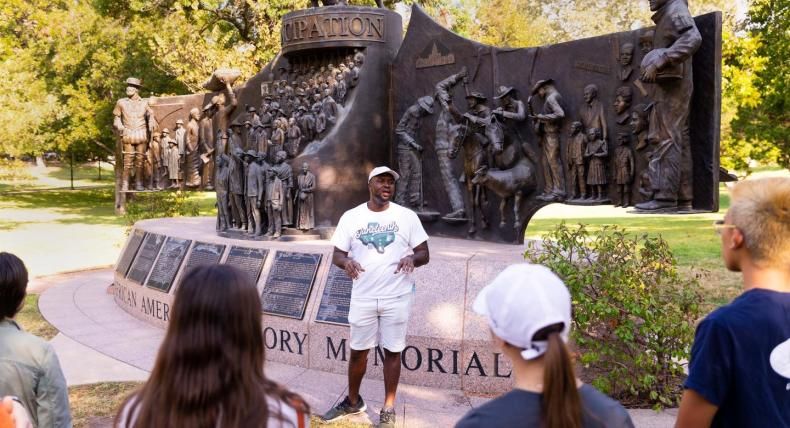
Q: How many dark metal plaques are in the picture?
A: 7